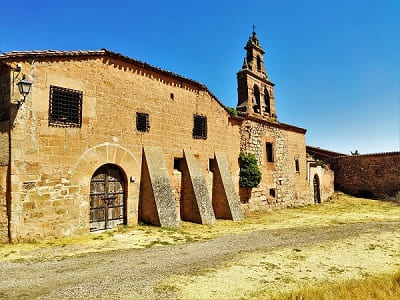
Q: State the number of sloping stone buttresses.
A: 3